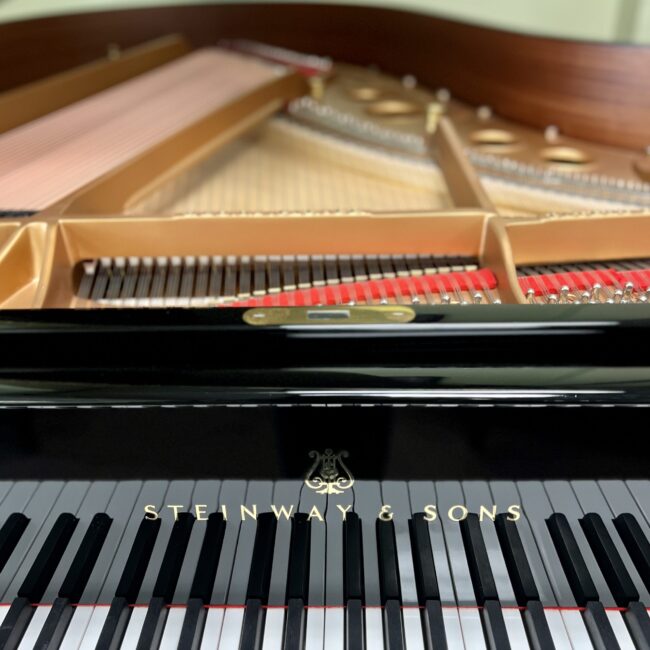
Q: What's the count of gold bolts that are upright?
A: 2